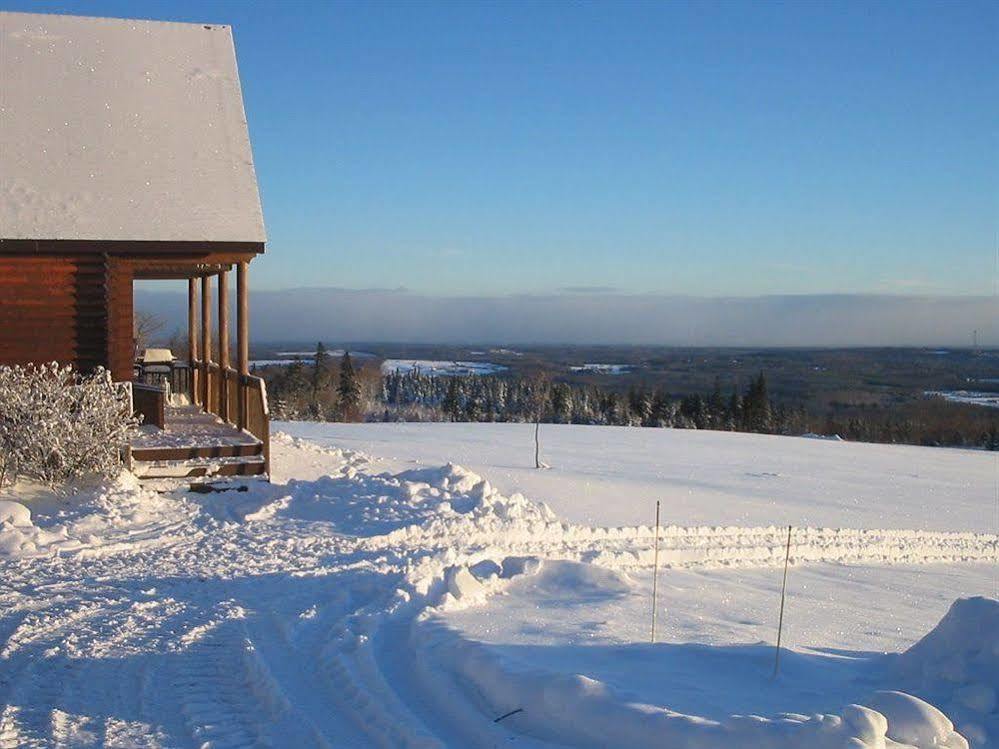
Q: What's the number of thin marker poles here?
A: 2